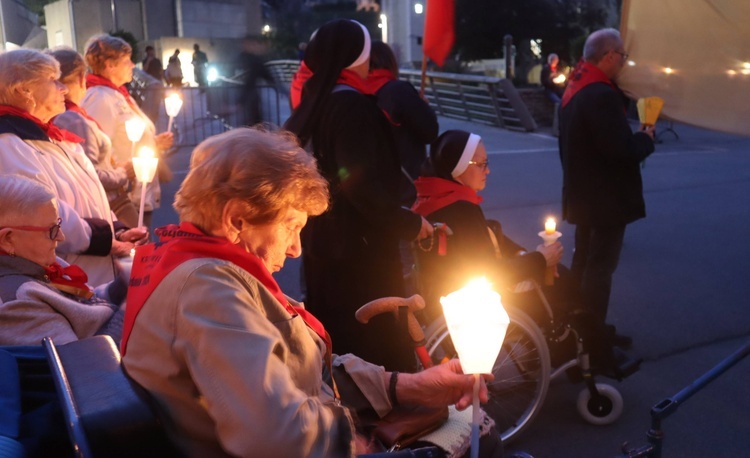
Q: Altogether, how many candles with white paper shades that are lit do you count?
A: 4